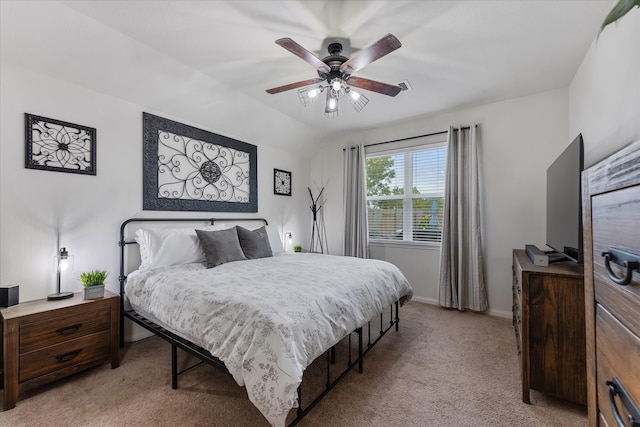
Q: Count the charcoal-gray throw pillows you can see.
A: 2